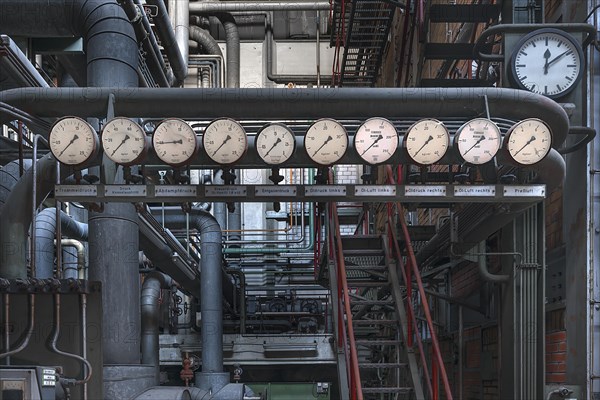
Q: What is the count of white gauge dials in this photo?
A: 10